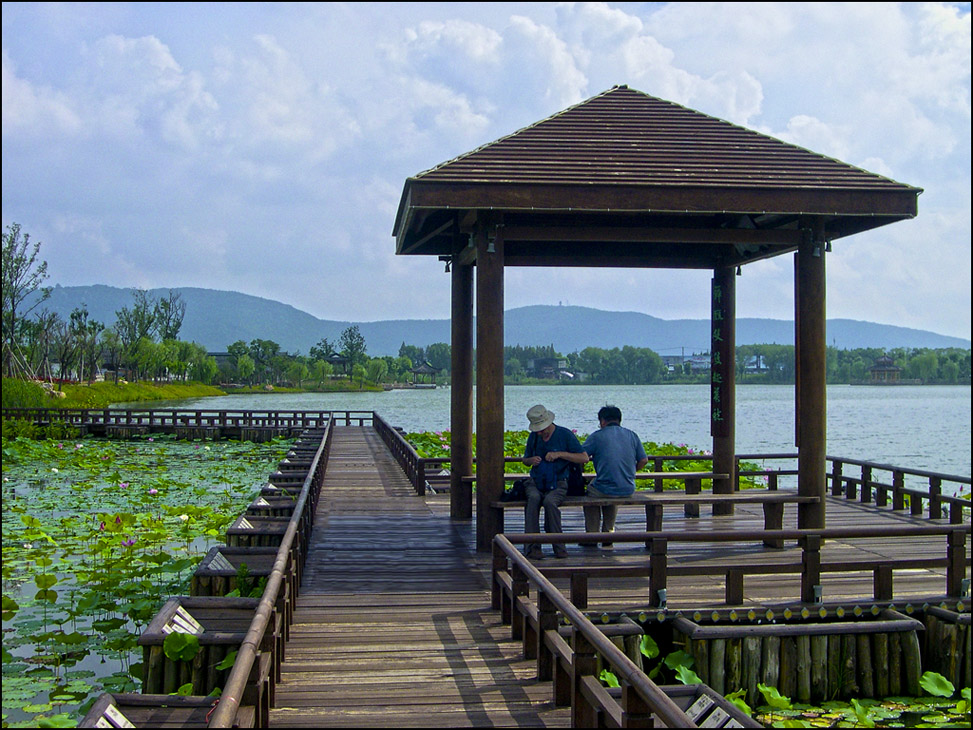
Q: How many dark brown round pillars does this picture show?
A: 4